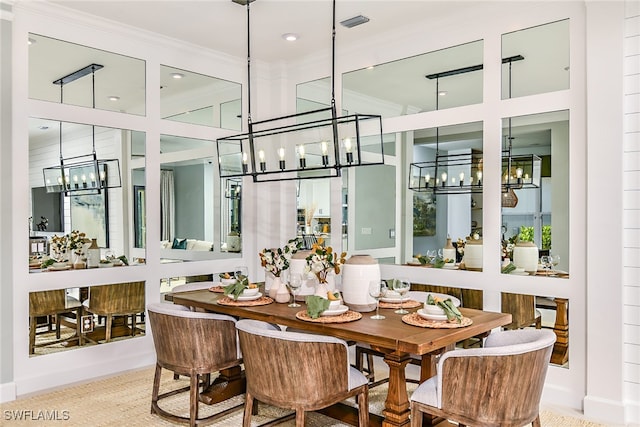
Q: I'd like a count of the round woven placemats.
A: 5